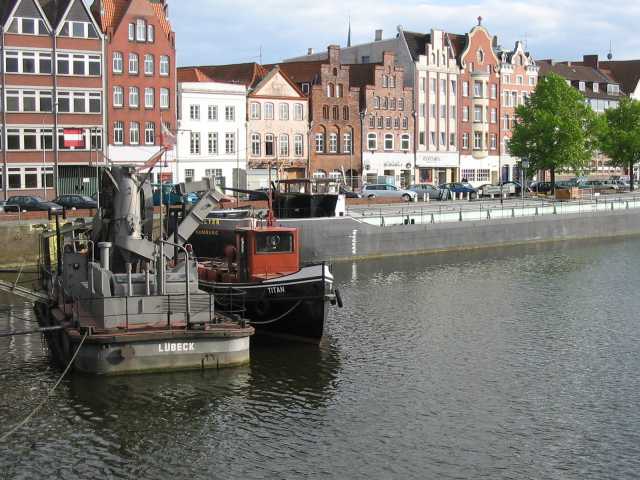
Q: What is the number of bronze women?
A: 0